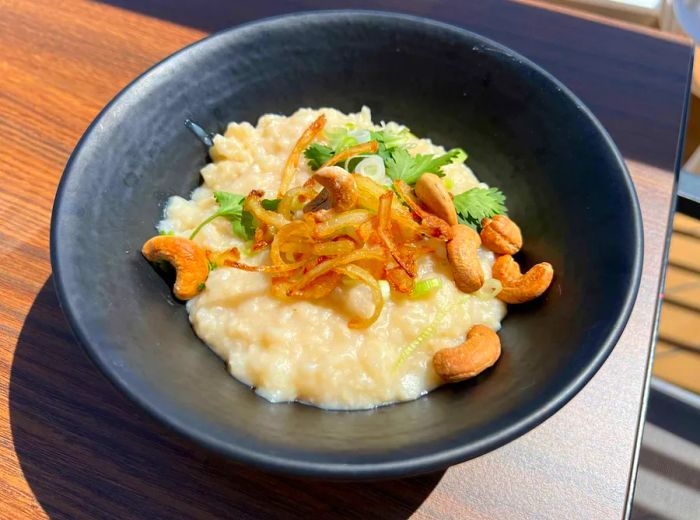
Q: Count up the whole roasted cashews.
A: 7